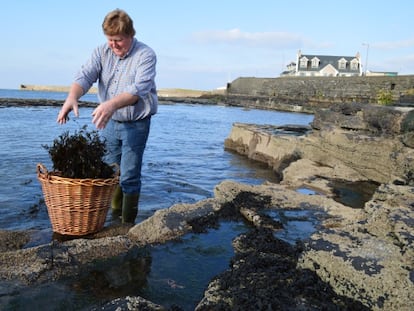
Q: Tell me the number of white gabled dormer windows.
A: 4